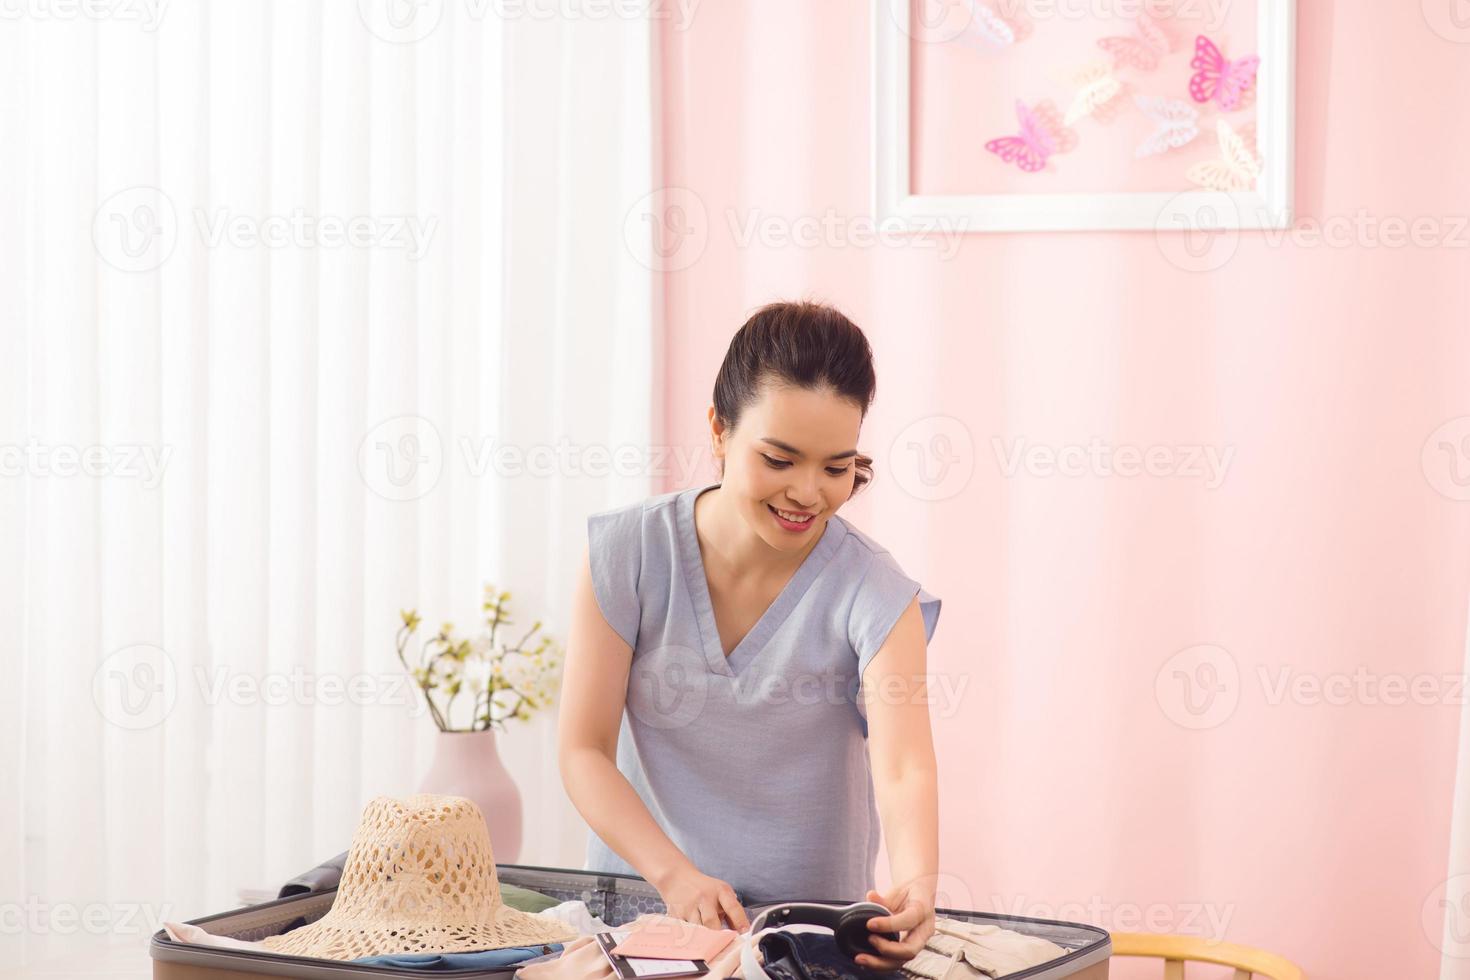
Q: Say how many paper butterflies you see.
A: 7